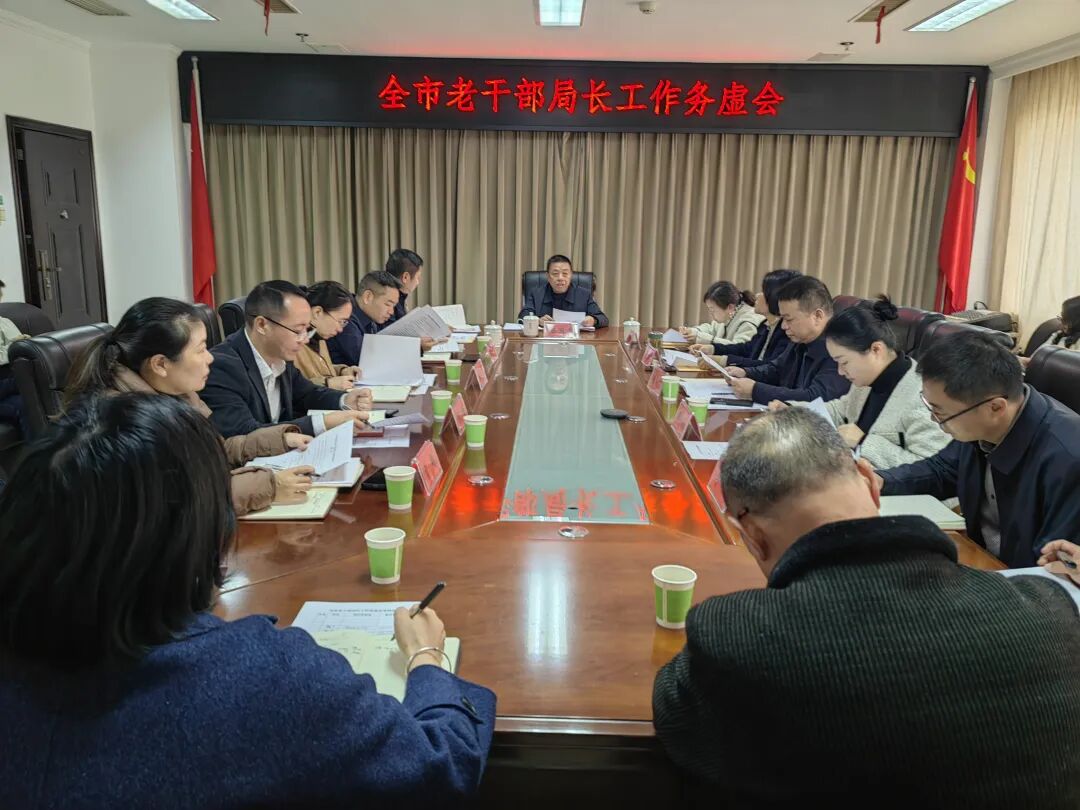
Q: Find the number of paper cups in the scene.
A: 9